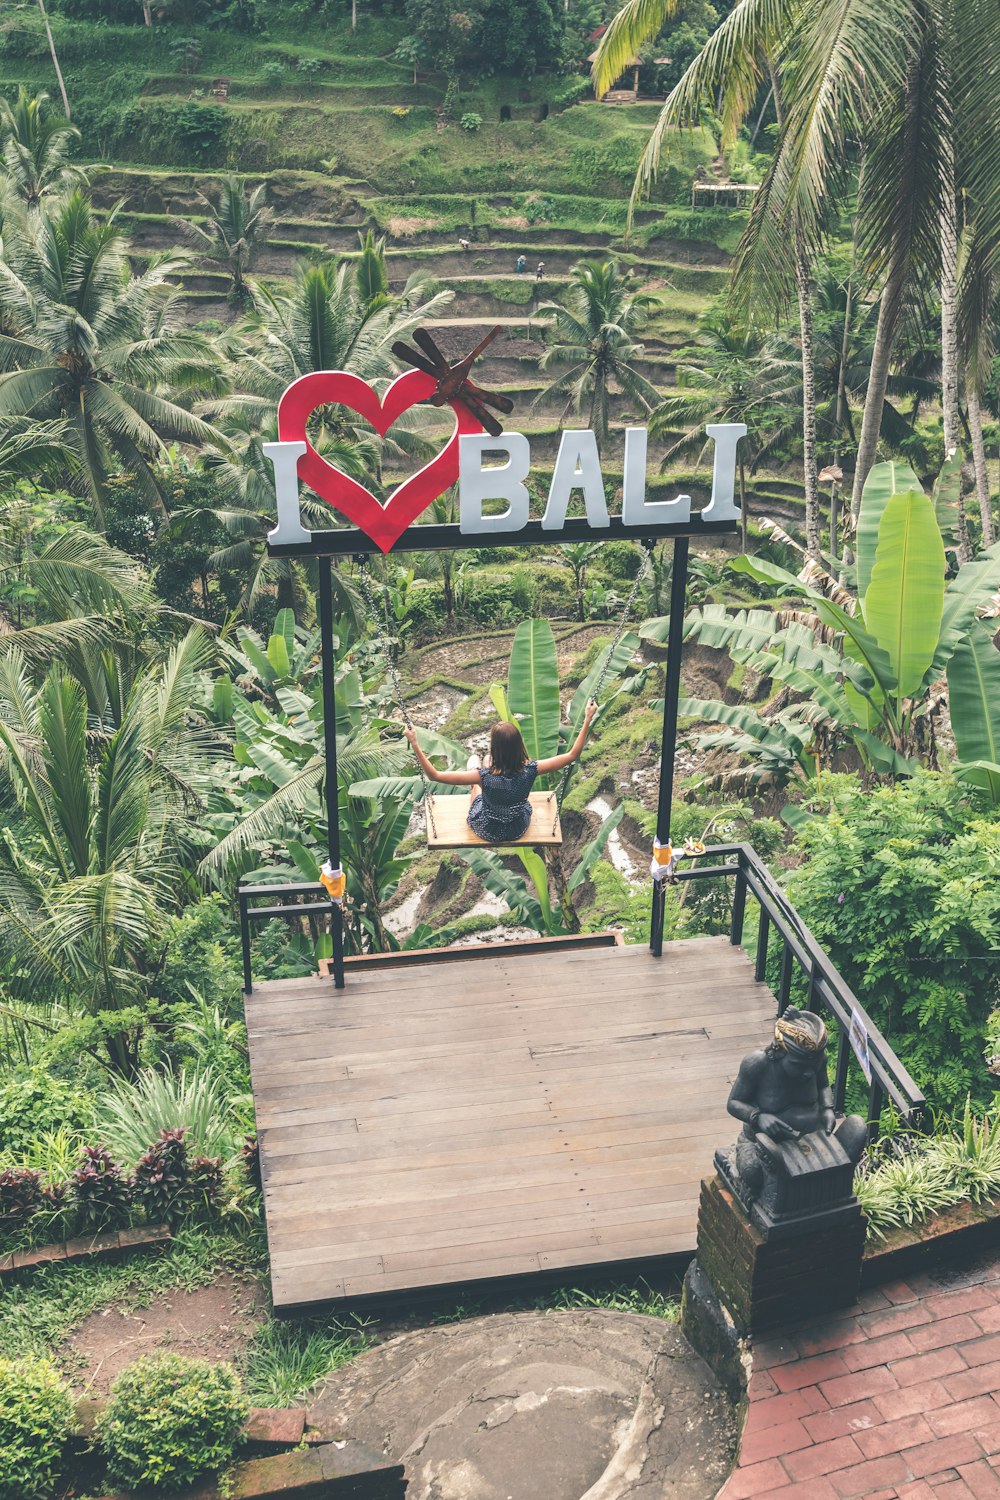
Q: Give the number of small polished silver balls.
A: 0